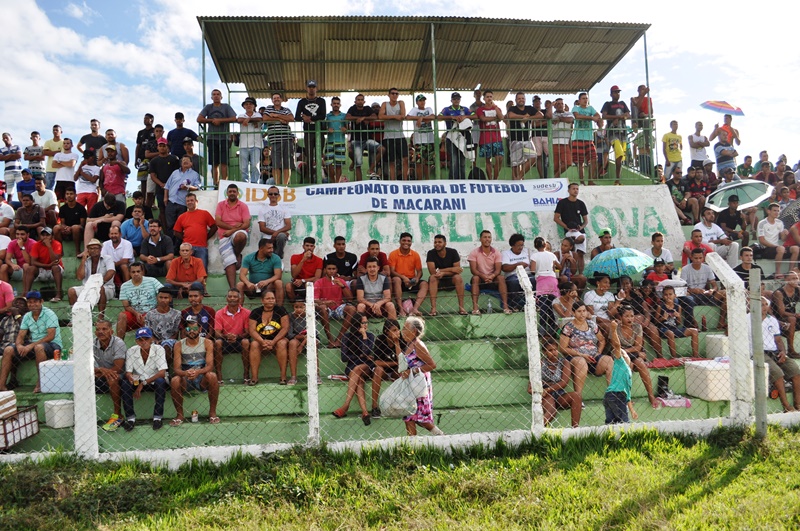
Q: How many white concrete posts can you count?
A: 4